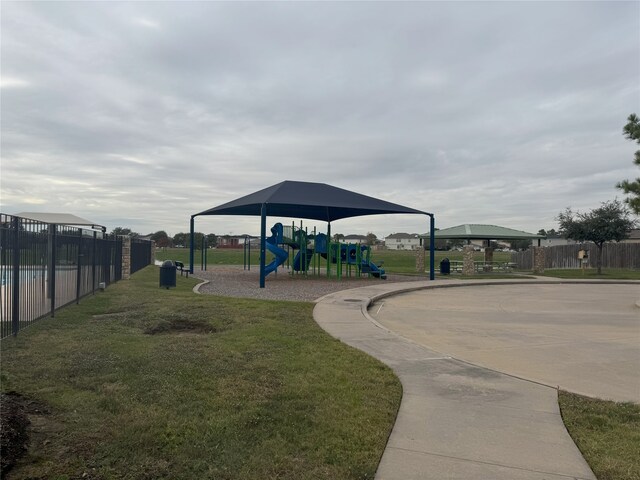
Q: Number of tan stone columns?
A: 6